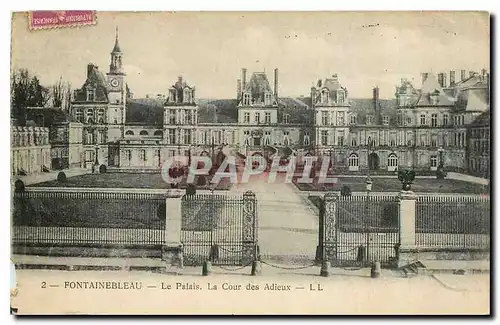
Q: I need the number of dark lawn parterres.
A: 4